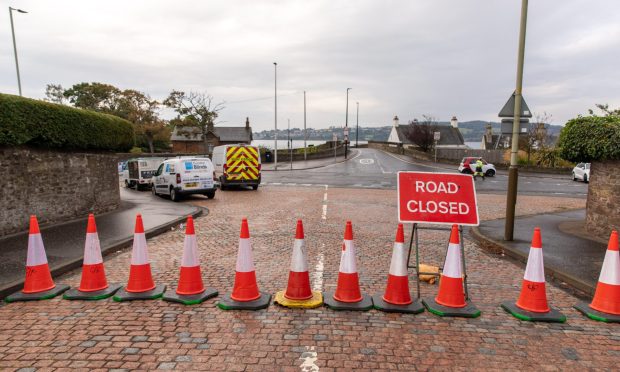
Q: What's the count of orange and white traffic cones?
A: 11